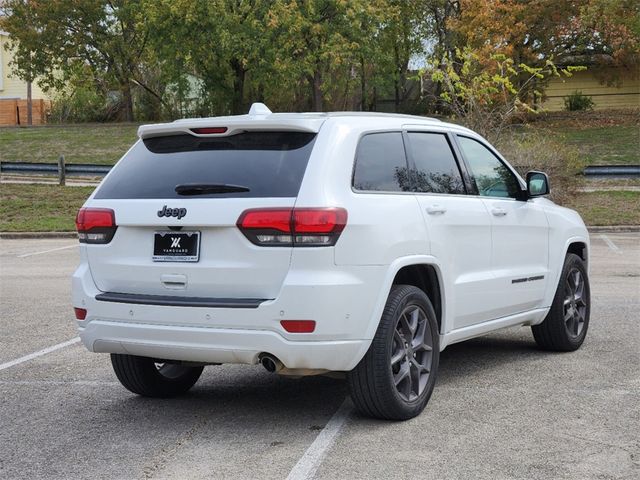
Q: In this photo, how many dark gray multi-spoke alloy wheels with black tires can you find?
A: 2